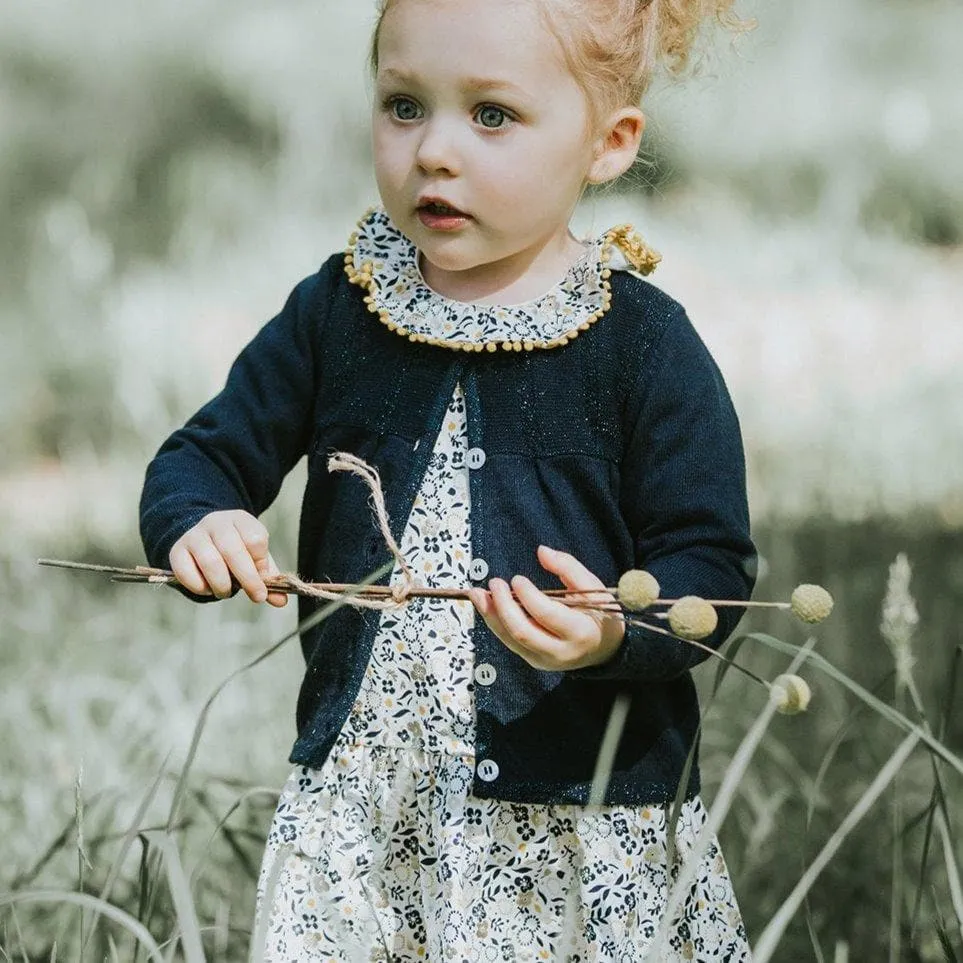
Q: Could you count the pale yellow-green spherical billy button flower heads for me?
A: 4